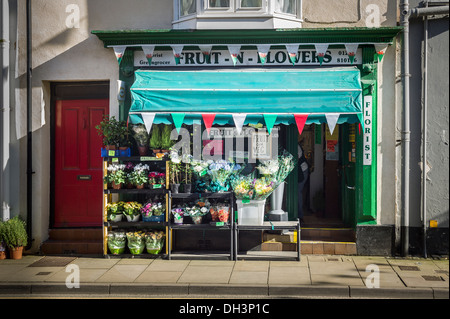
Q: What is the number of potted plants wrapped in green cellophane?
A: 3